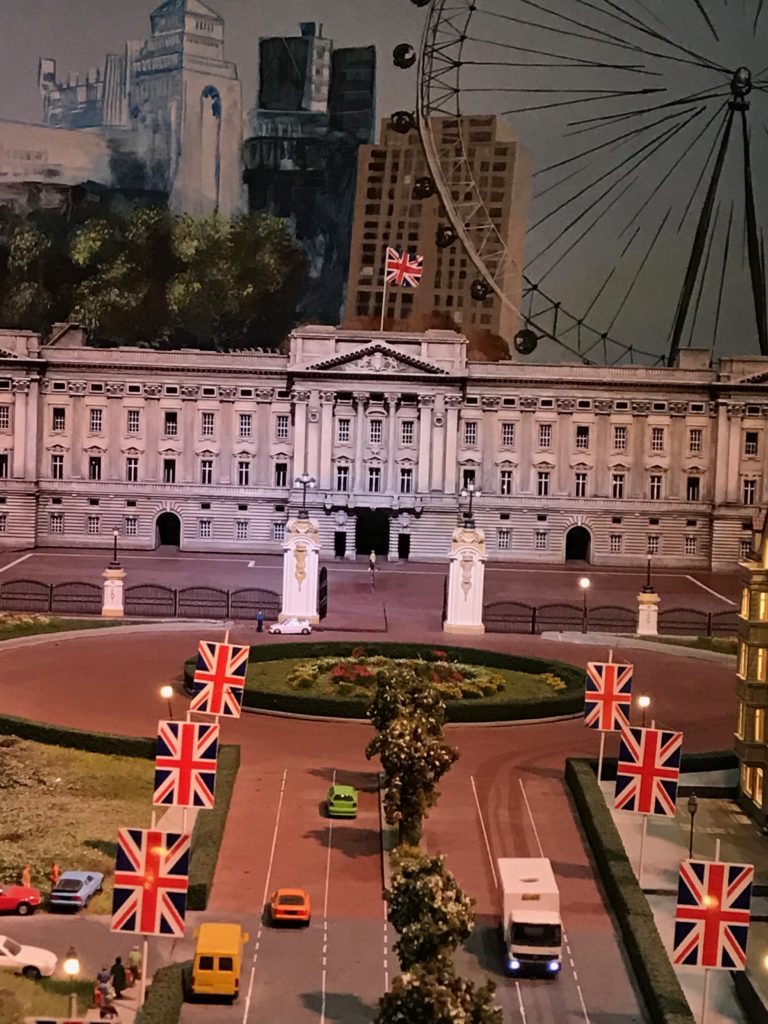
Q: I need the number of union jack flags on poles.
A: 7